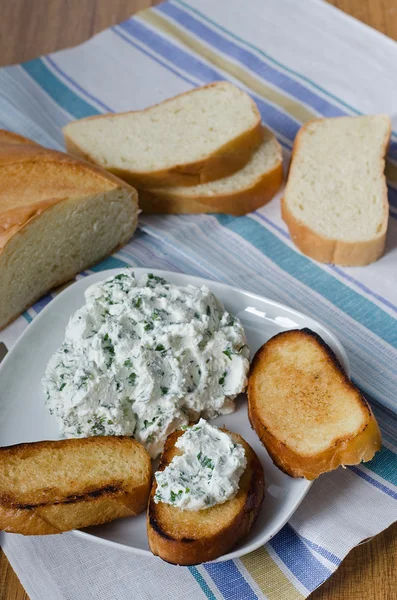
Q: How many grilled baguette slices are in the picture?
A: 3